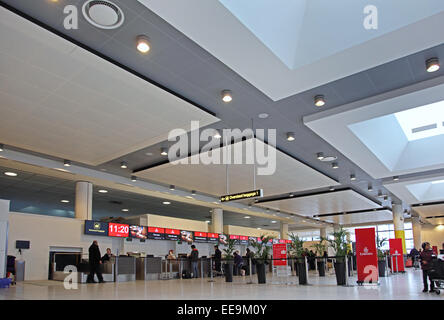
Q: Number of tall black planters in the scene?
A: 6